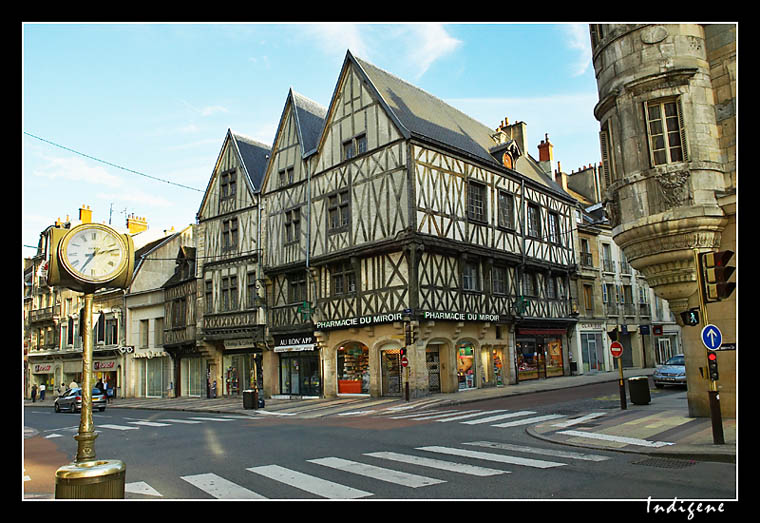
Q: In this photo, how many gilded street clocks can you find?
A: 1